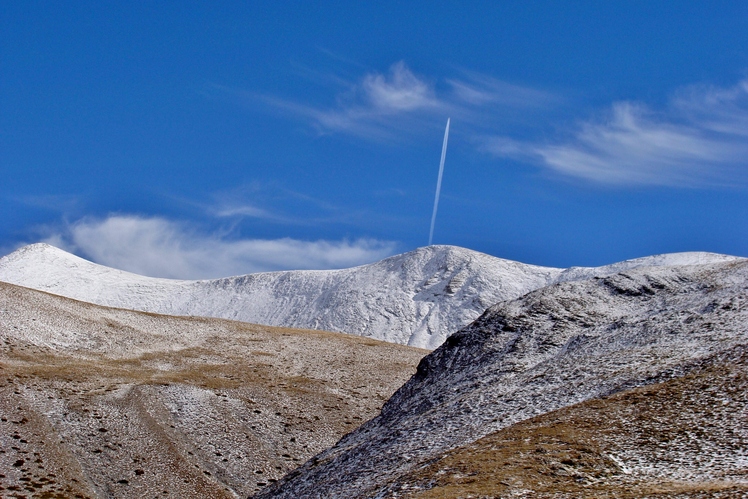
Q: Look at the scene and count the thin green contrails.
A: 0